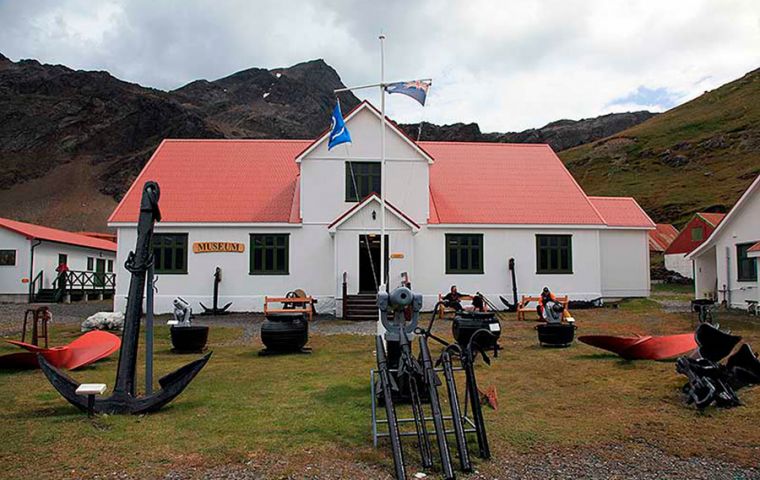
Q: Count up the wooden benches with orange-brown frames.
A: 3